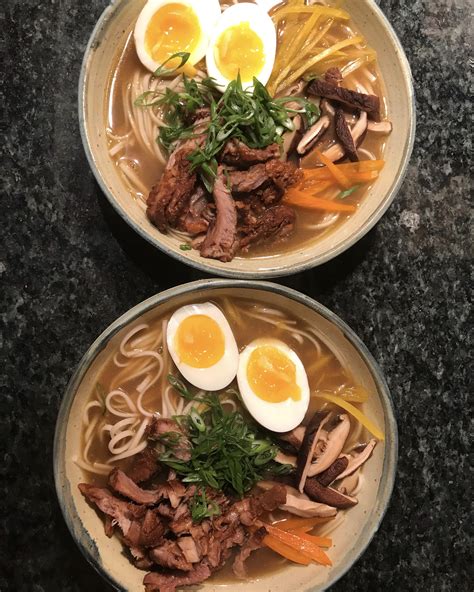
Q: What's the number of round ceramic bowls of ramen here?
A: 2